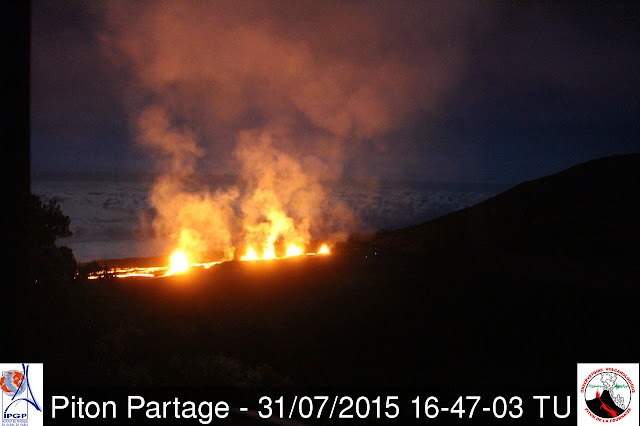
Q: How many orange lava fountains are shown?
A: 5